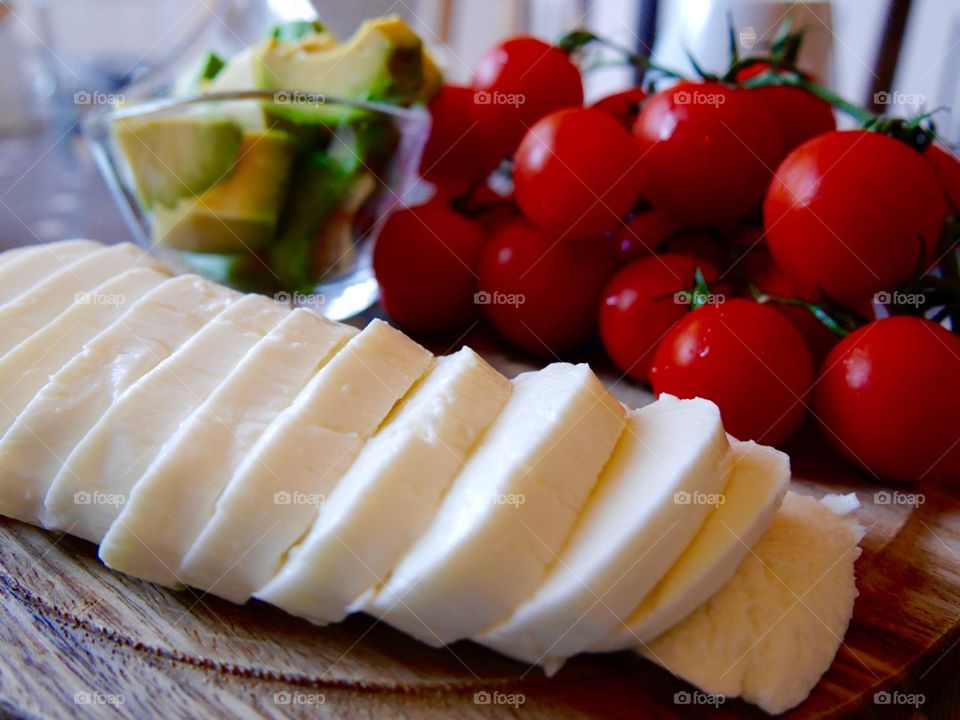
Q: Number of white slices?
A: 12